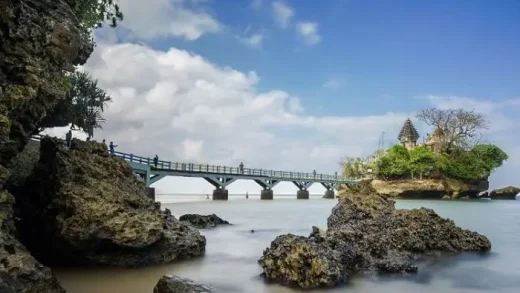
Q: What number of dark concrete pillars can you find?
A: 5